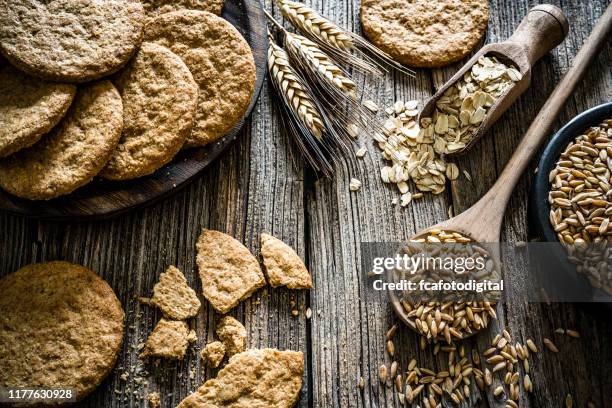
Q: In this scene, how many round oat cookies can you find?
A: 8